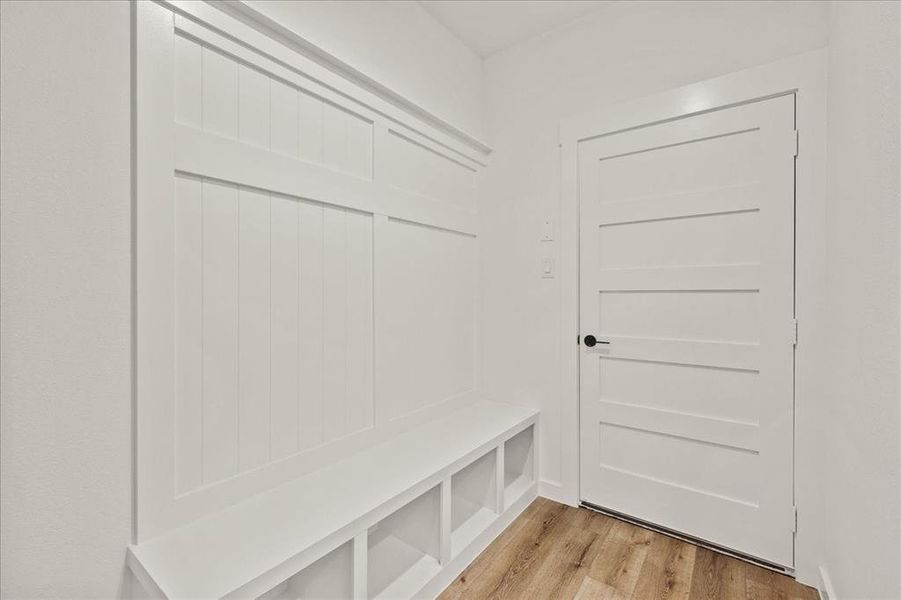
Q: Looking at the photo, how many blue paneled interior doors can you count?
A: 0